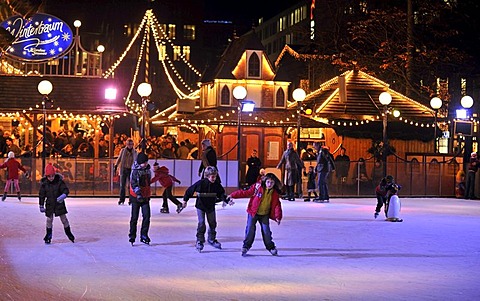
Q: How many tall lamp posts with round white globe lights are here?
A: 7